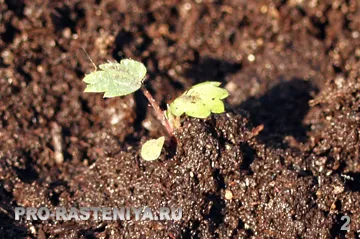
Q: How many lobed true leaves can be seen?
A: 2